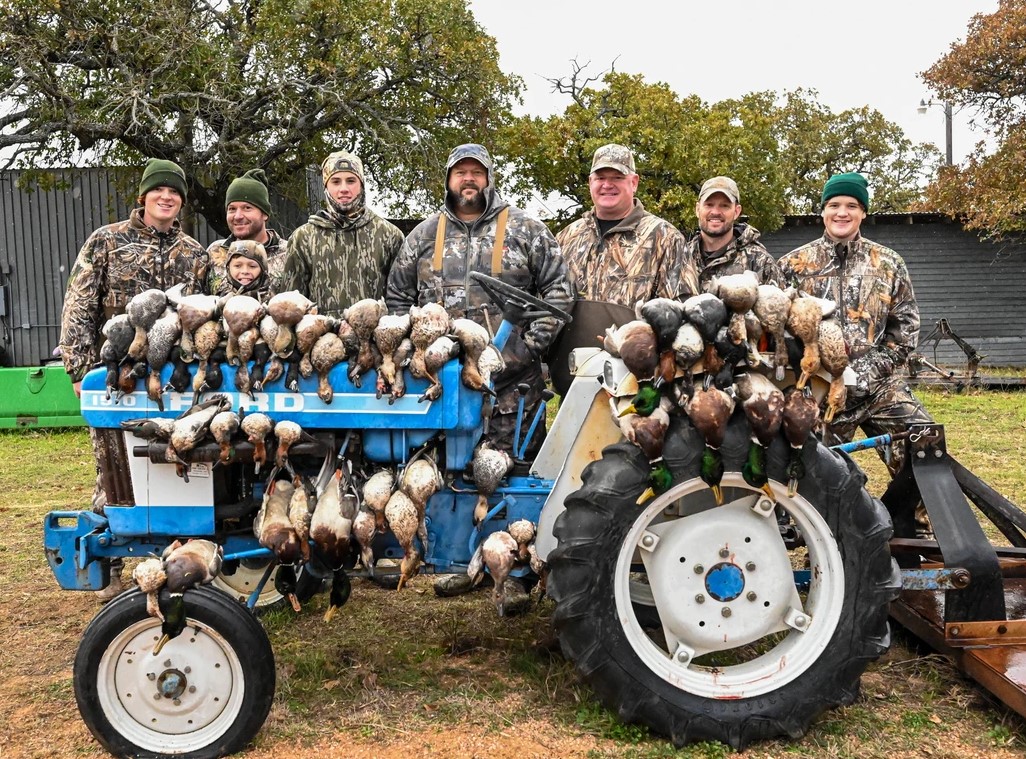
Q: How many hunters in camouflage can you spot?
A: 8